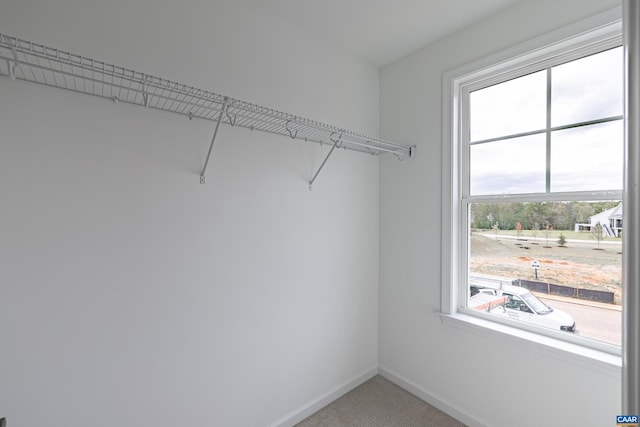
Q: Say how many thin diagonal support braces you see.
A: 2